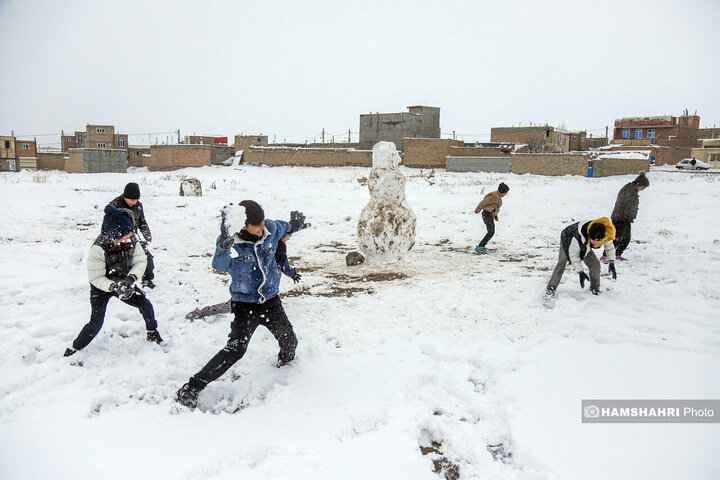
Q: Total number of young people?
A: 7